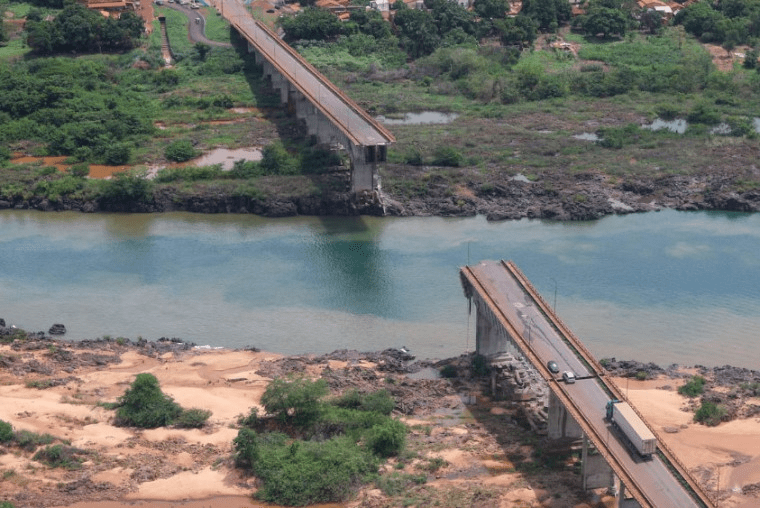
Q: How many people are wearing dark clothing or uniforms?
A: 0